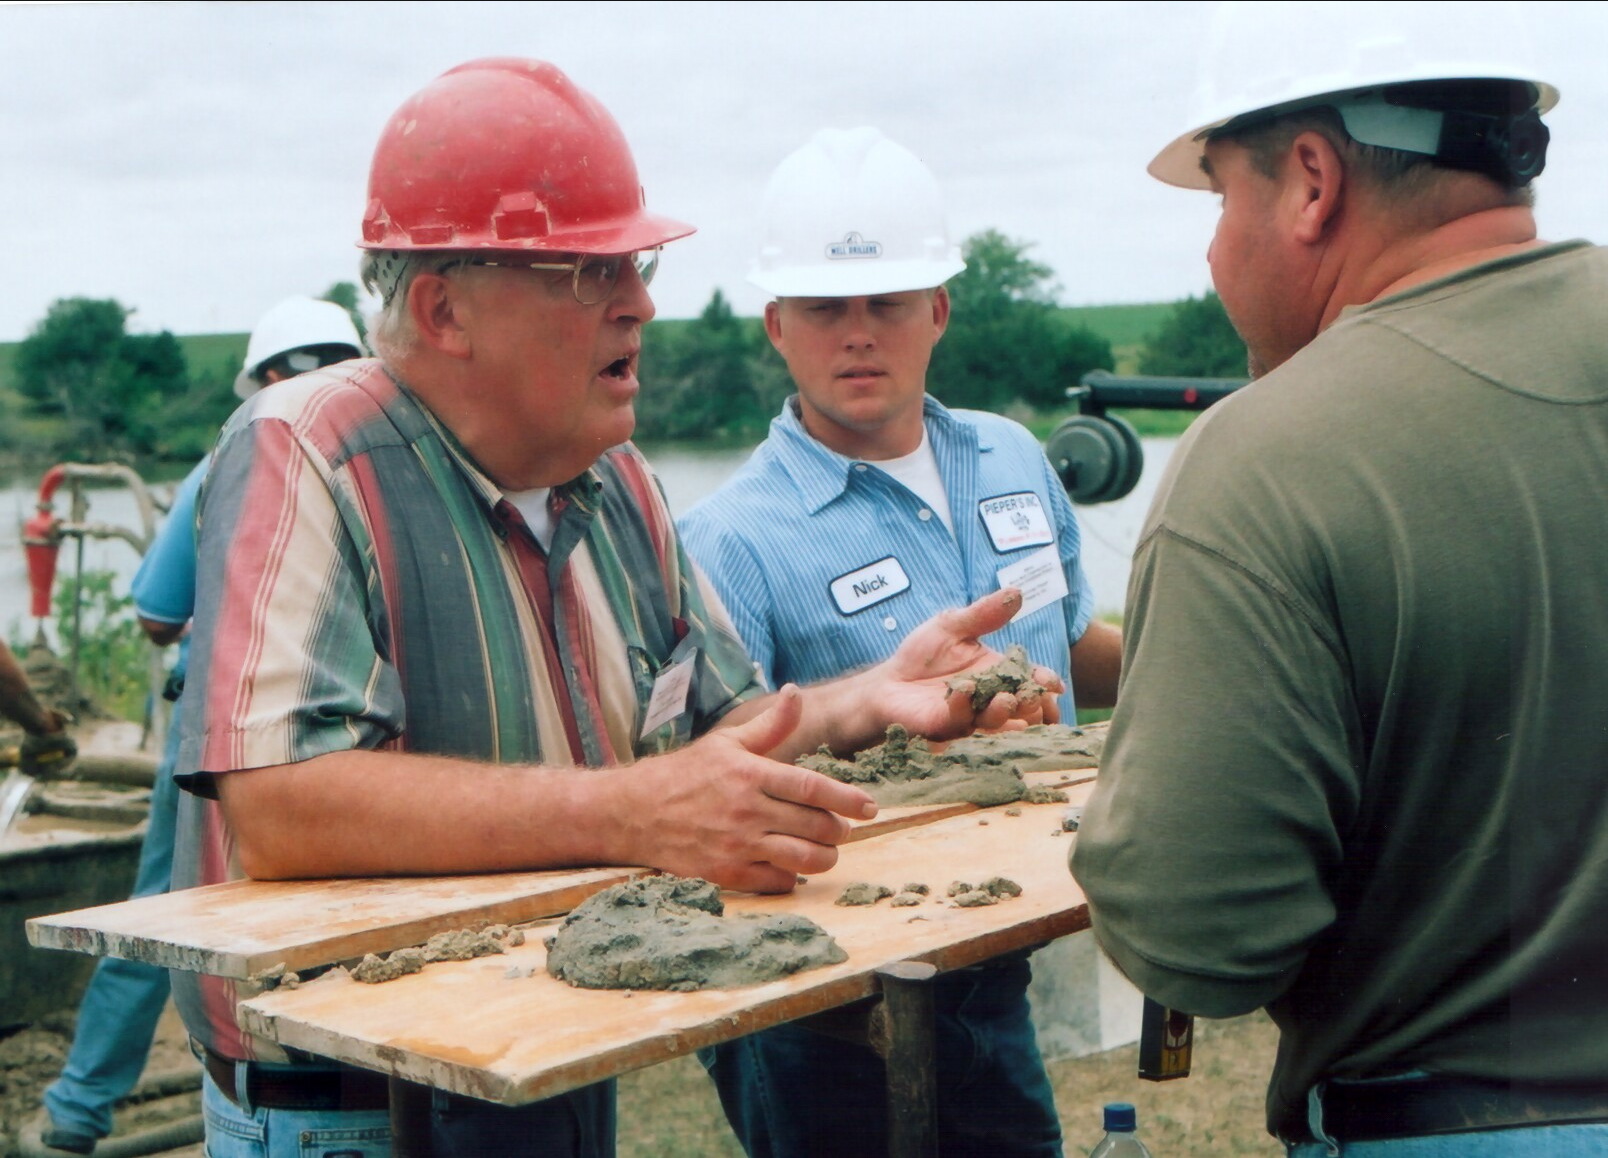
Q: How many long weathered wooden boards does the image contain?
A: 2